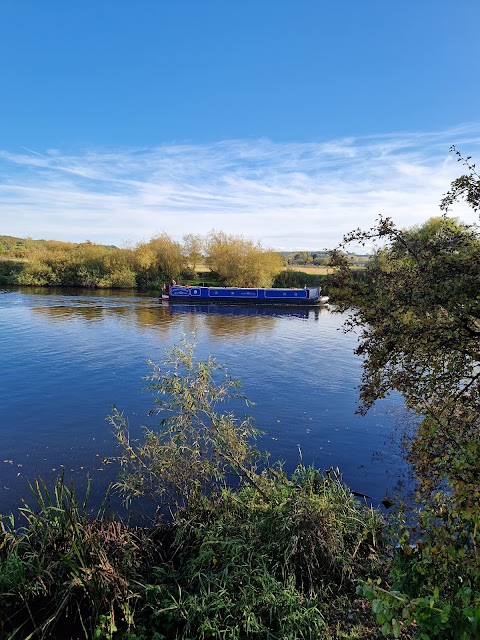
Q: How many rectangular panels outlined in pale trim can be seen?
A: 4